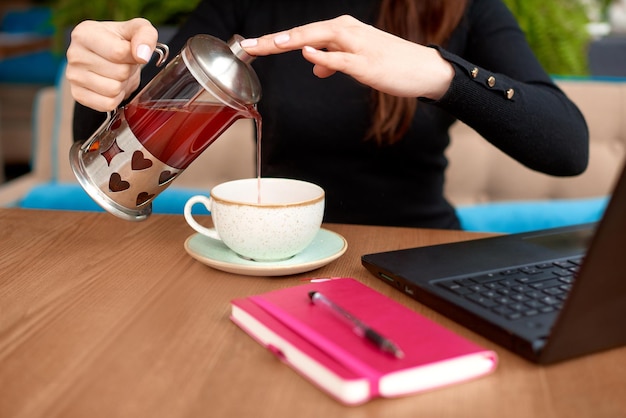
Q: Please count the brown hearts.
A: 4